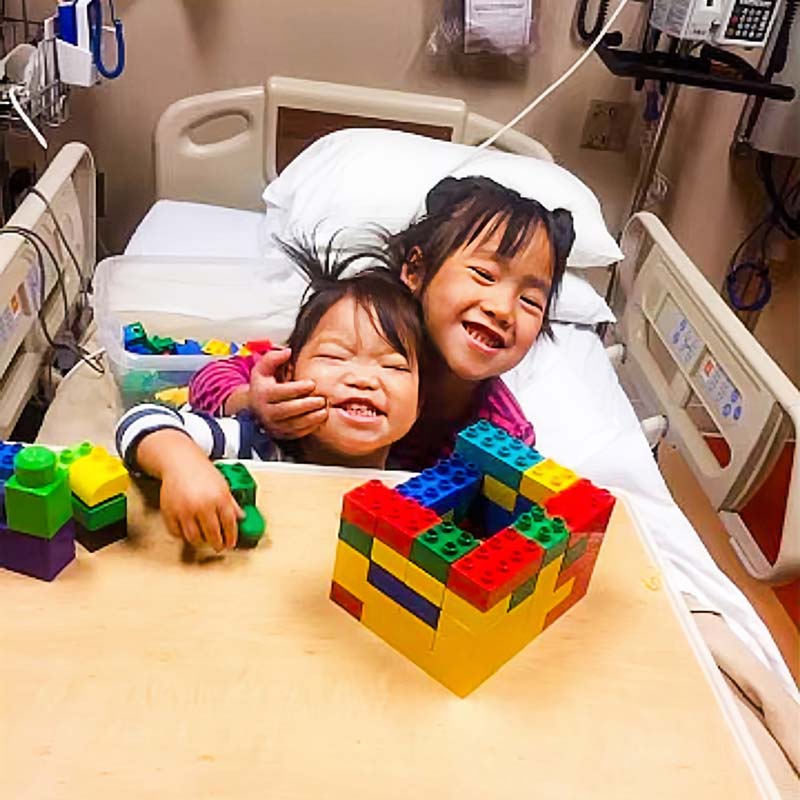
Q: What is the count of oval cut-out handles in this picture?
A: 1